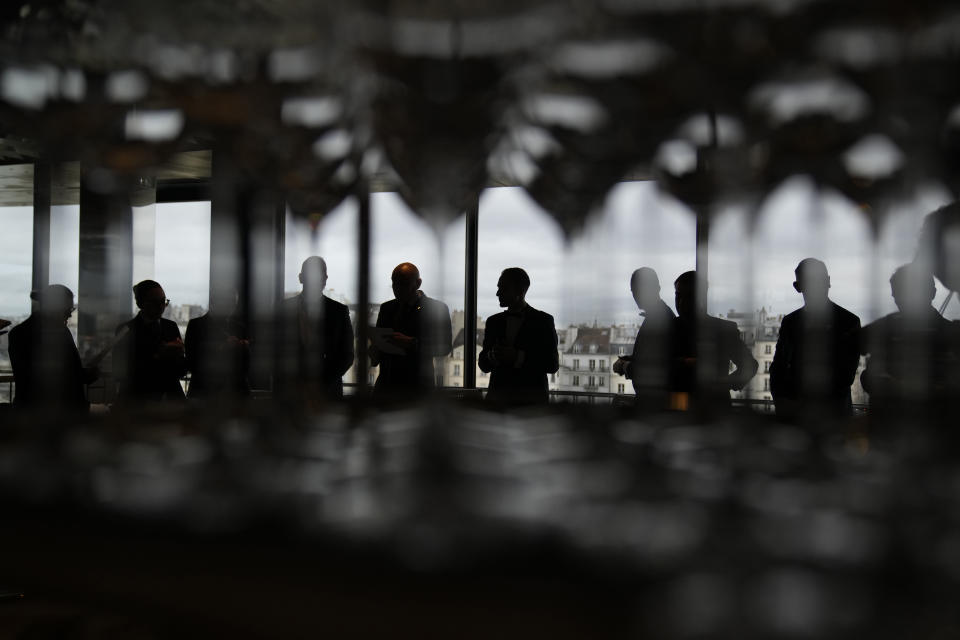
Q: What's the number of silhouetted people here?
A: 10